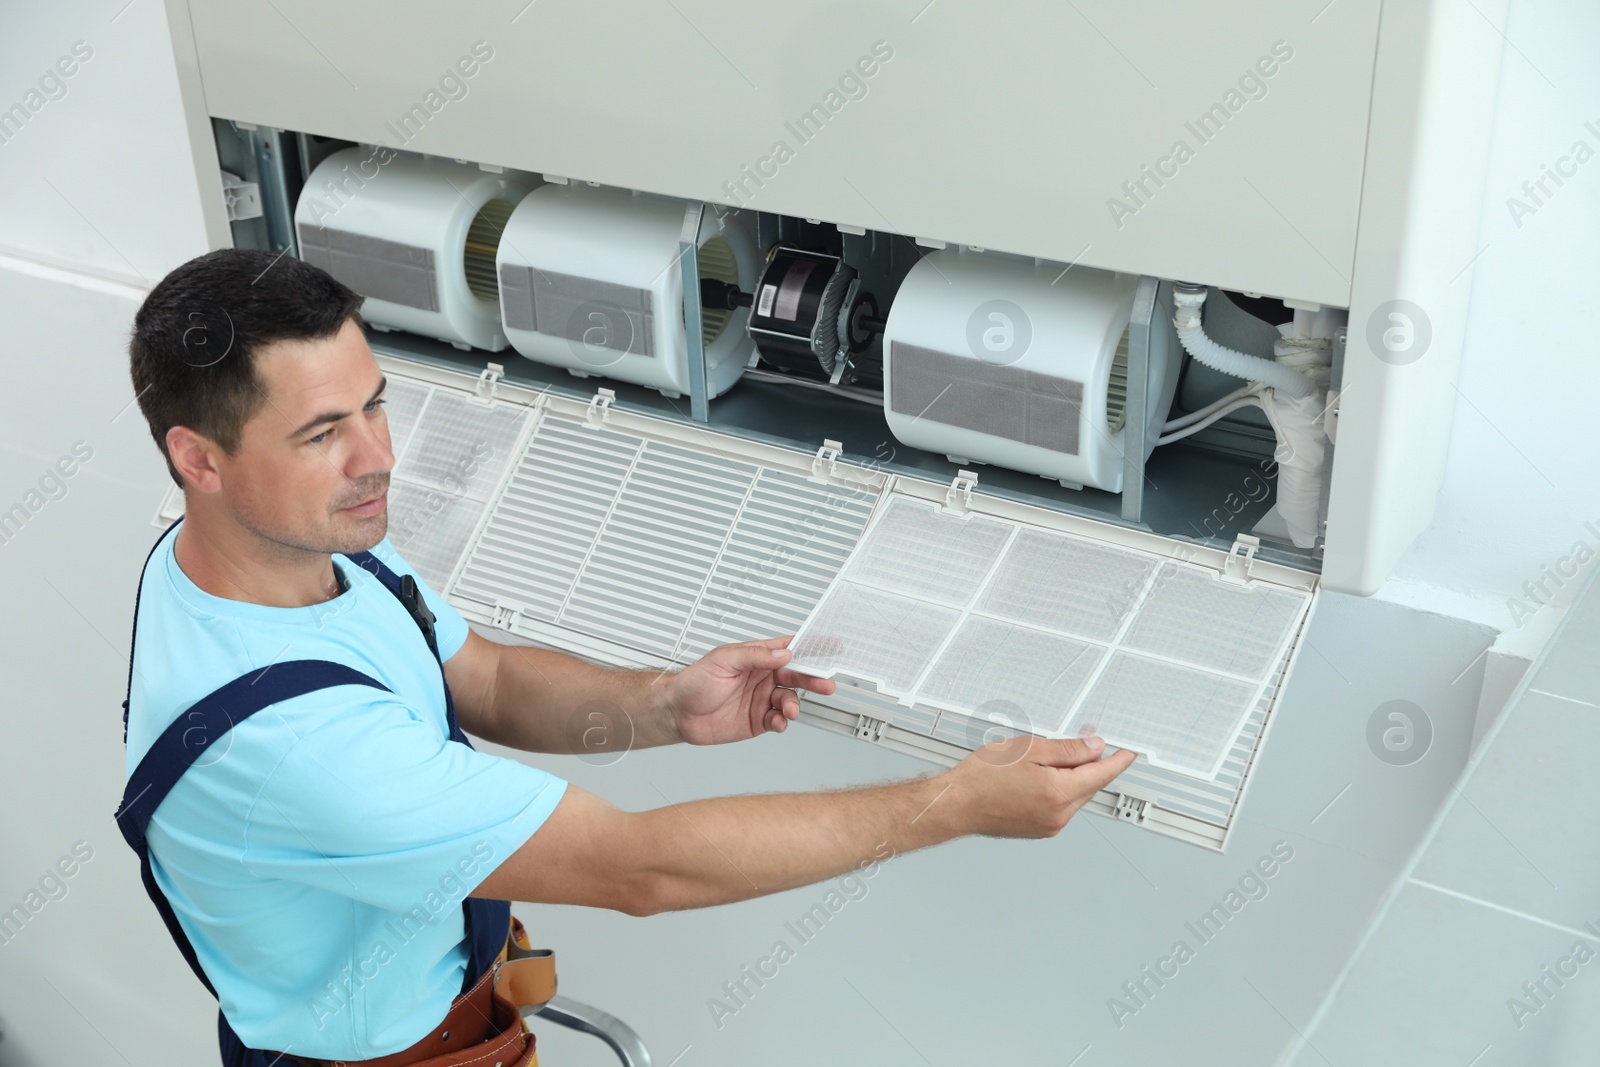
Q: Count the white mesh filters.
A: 2